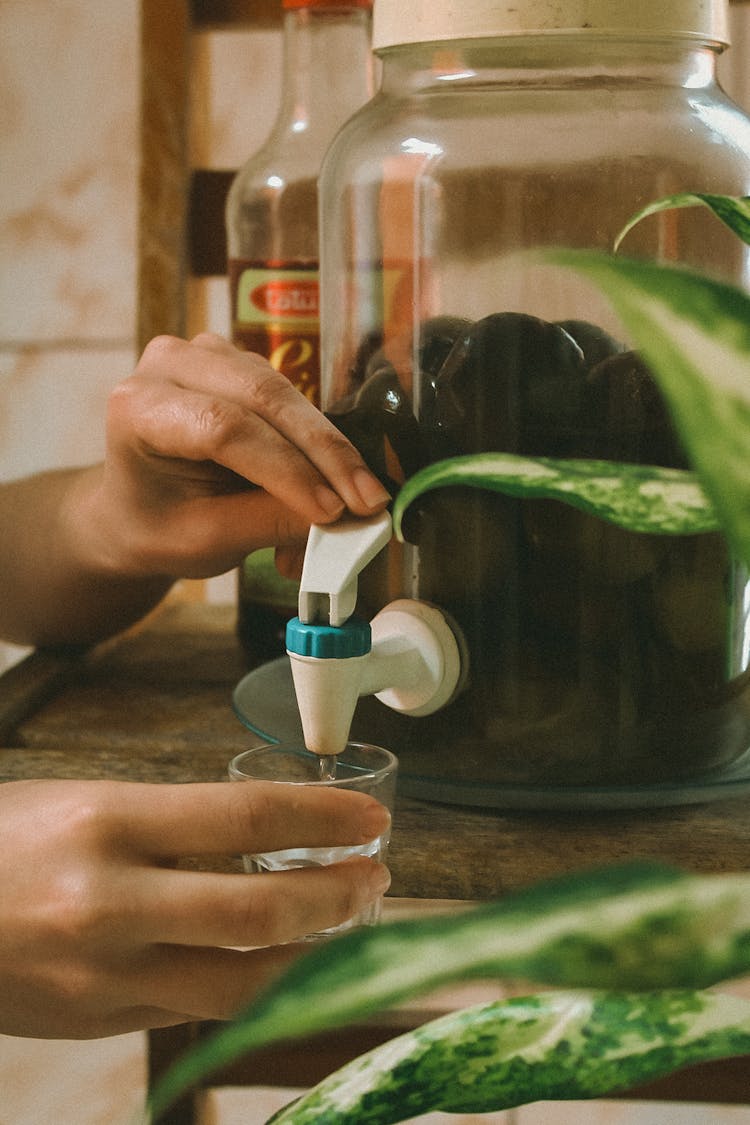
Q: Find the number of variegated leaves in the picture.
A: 5